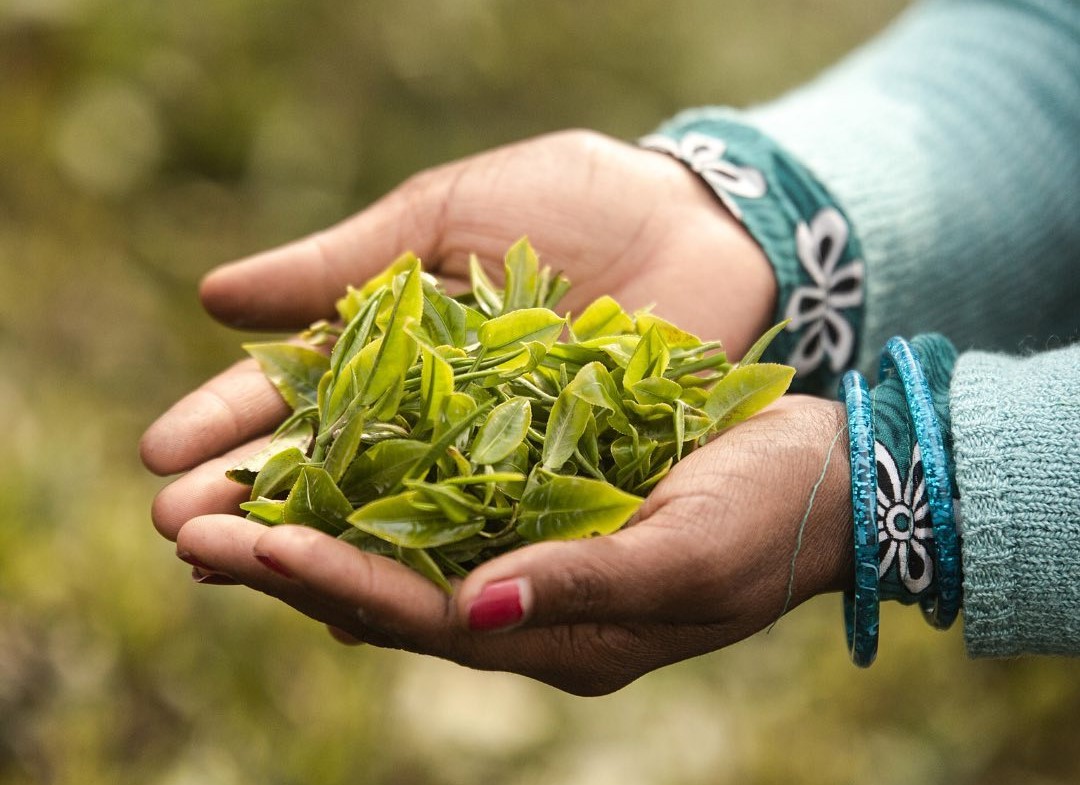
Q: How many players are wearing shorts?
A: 0